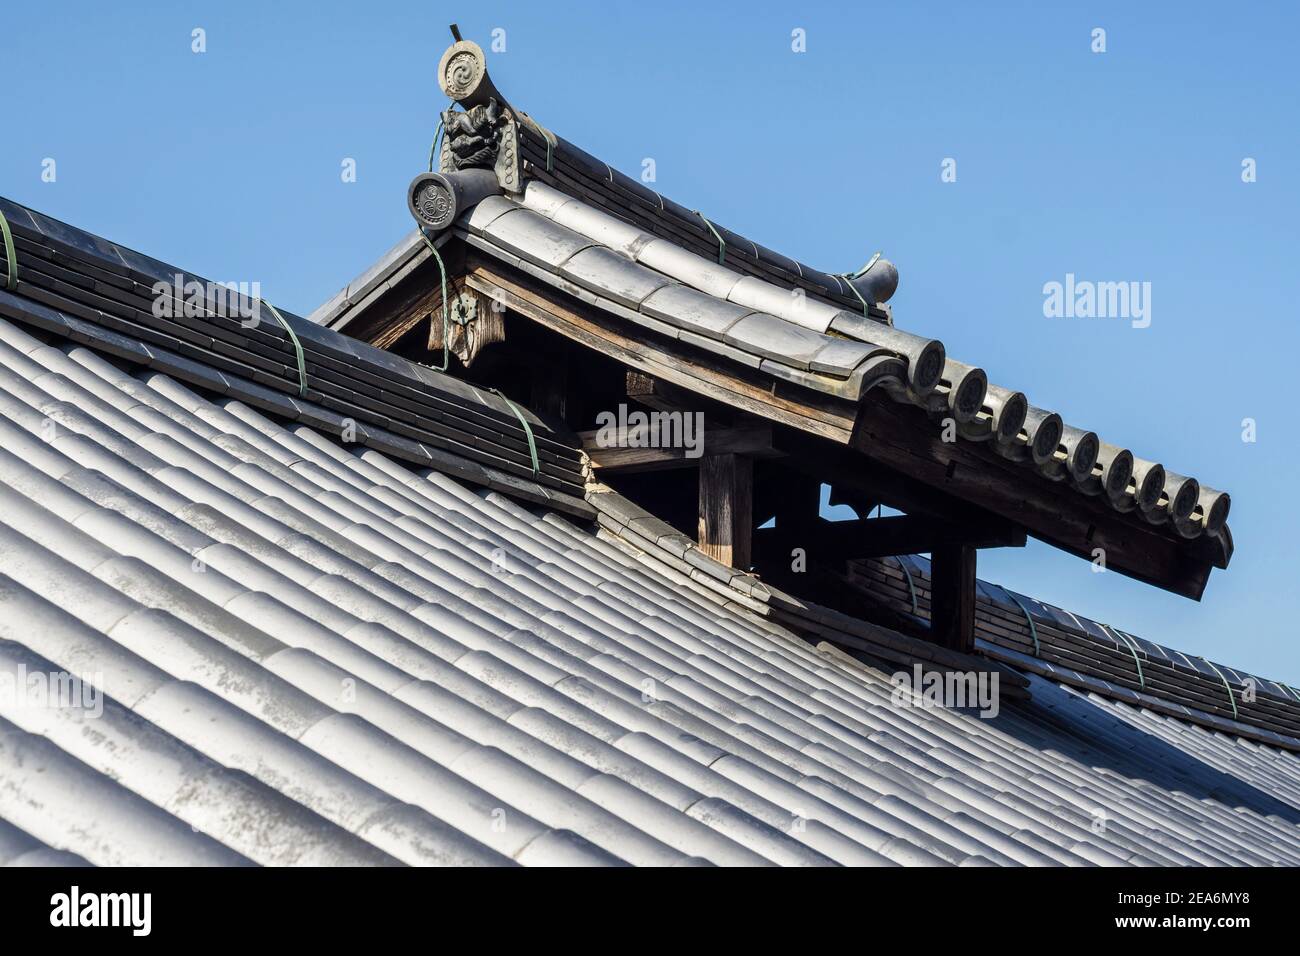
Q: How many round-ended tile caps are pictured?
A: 11